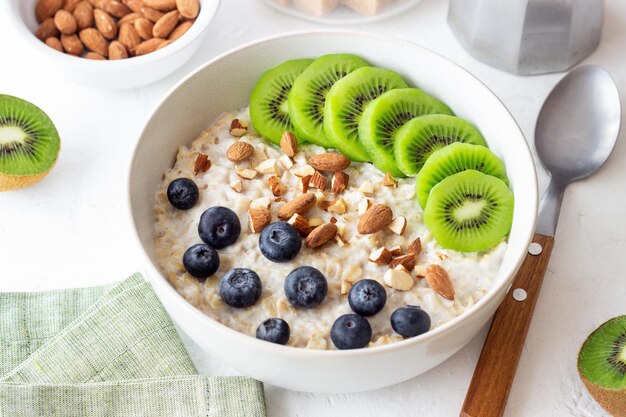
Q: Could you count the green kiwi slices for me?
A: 7